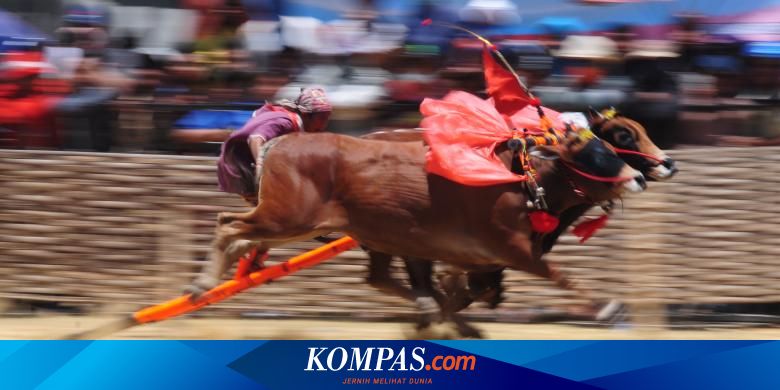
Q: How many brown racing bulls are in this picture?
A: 2